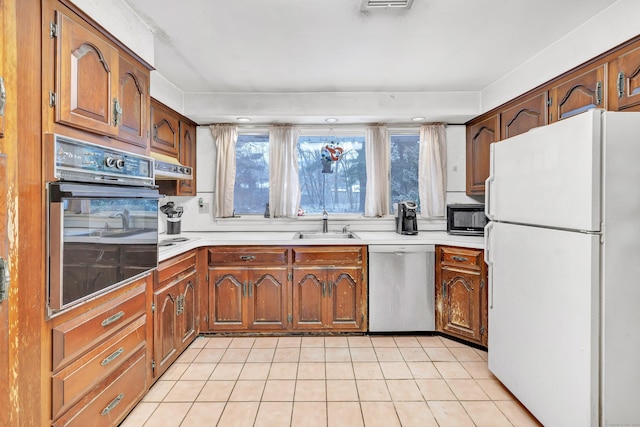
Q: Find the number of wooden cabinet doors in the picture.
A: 15